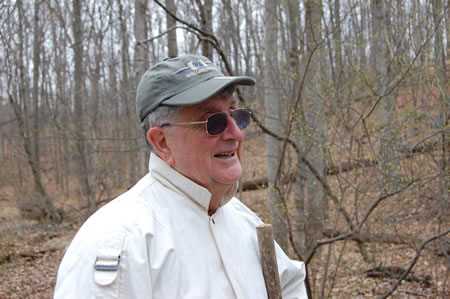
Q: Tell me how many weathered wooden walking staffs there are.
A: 1